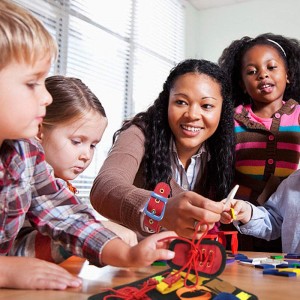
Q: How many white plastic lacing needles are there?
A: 1